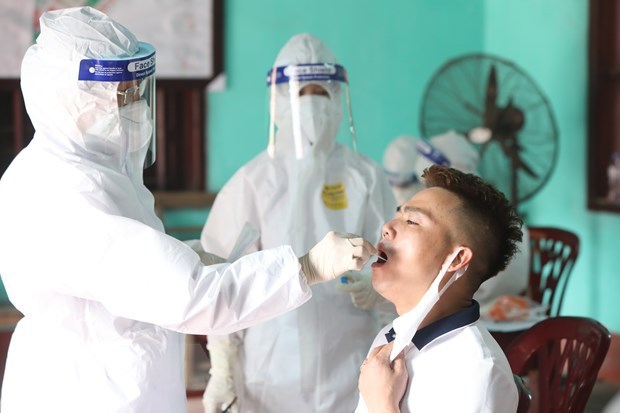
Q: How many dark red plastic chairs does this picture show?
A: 2